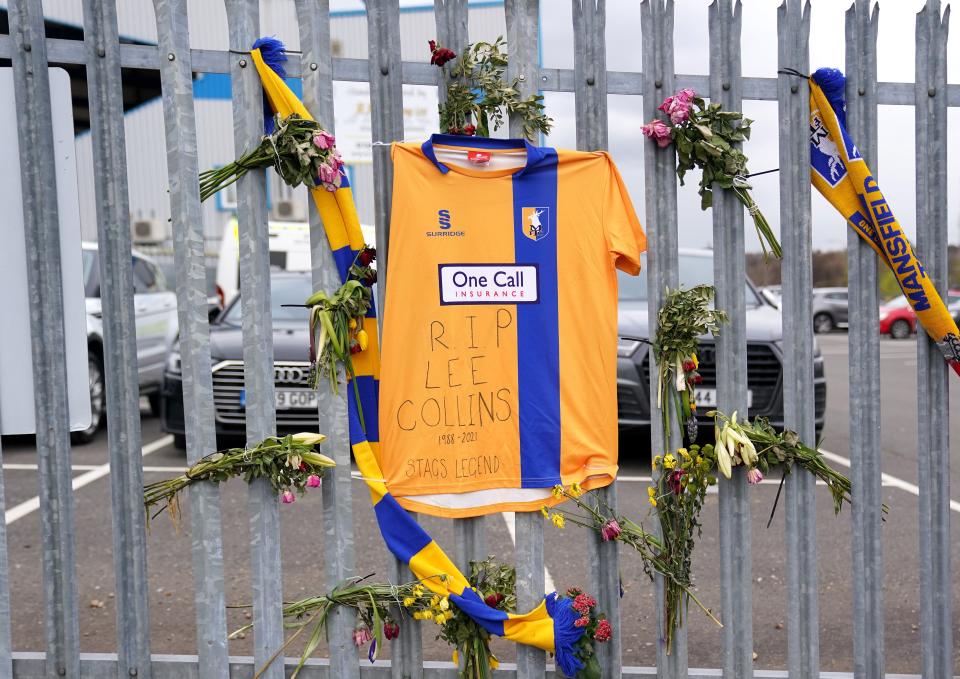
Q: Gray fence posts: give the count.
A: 14